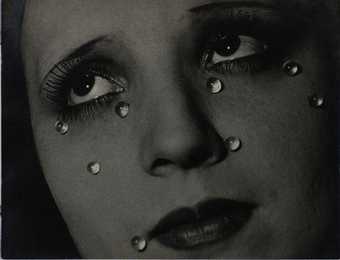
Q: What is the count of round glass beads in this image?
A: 8